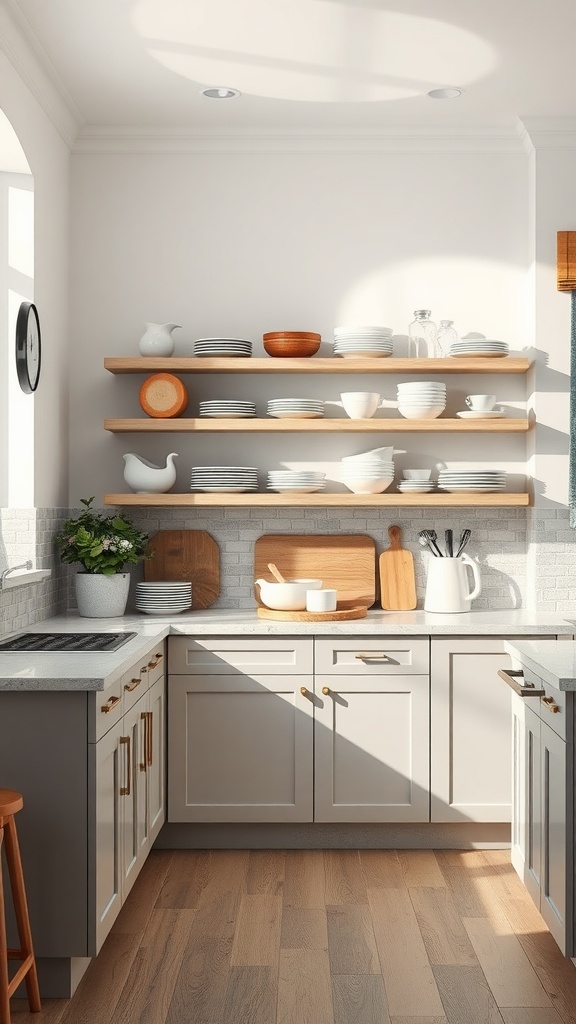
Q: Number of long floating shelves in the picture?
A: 3